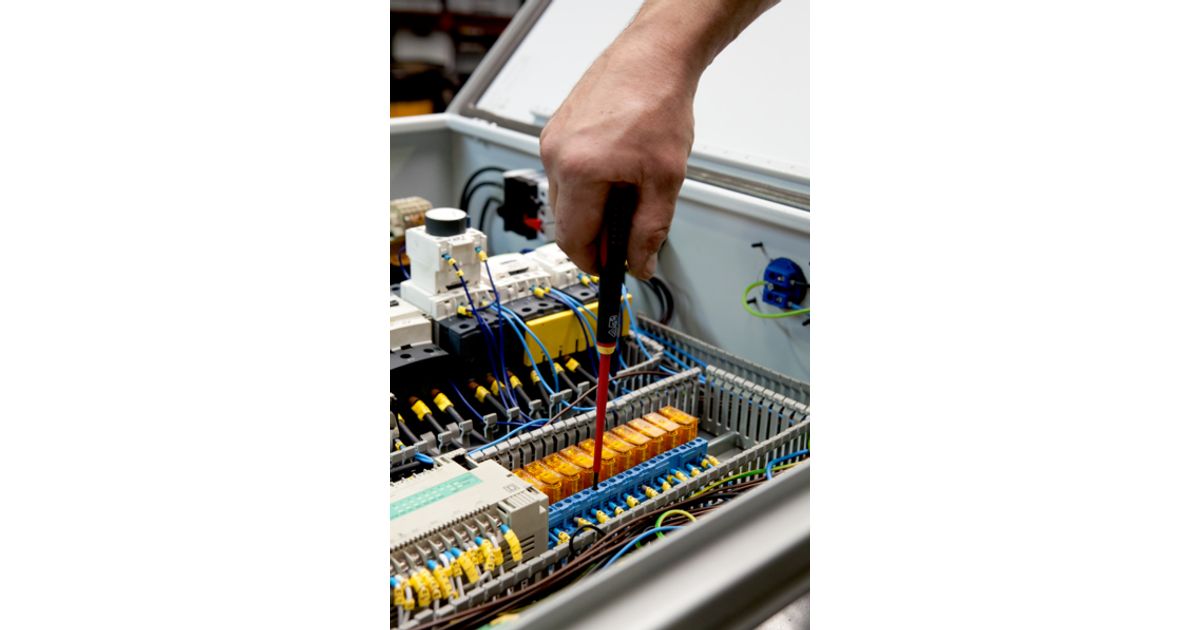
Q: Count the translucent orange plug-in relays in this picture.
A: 10